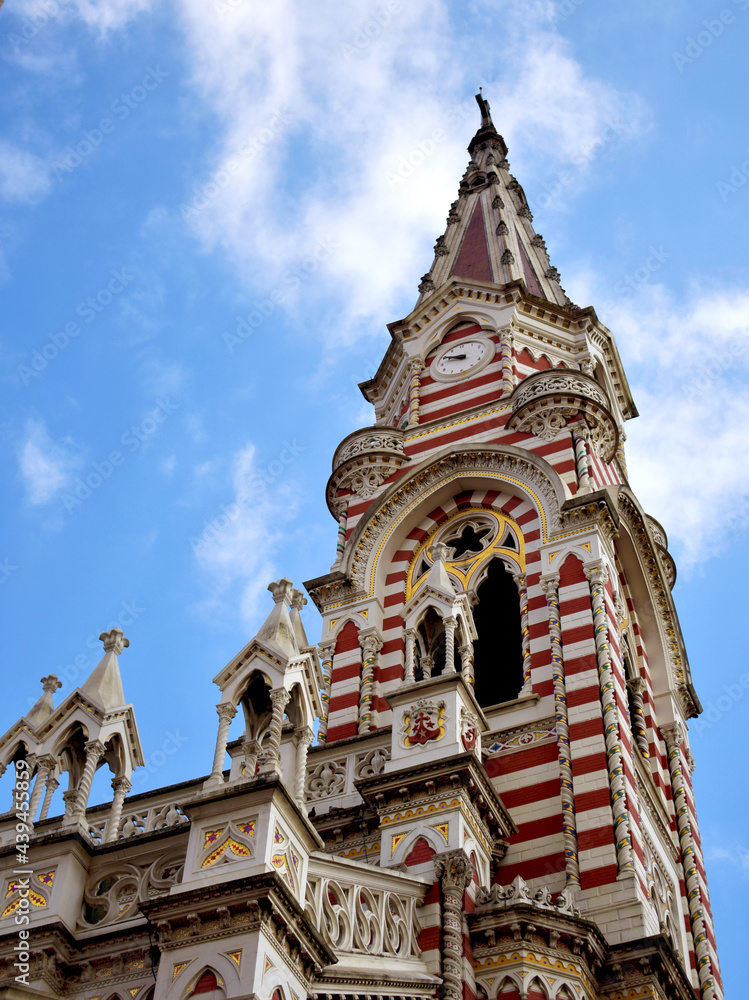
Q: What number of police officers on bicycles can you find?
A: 0